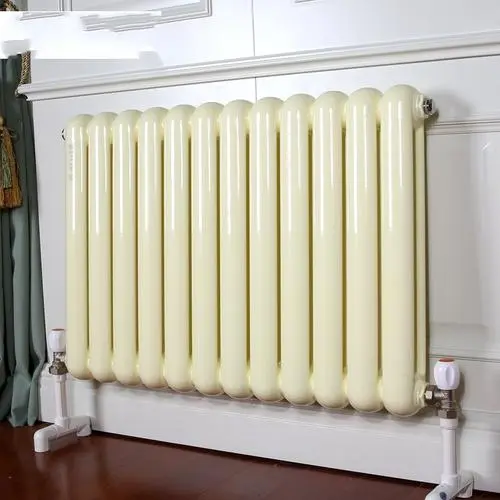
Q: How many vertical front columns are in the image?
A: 12